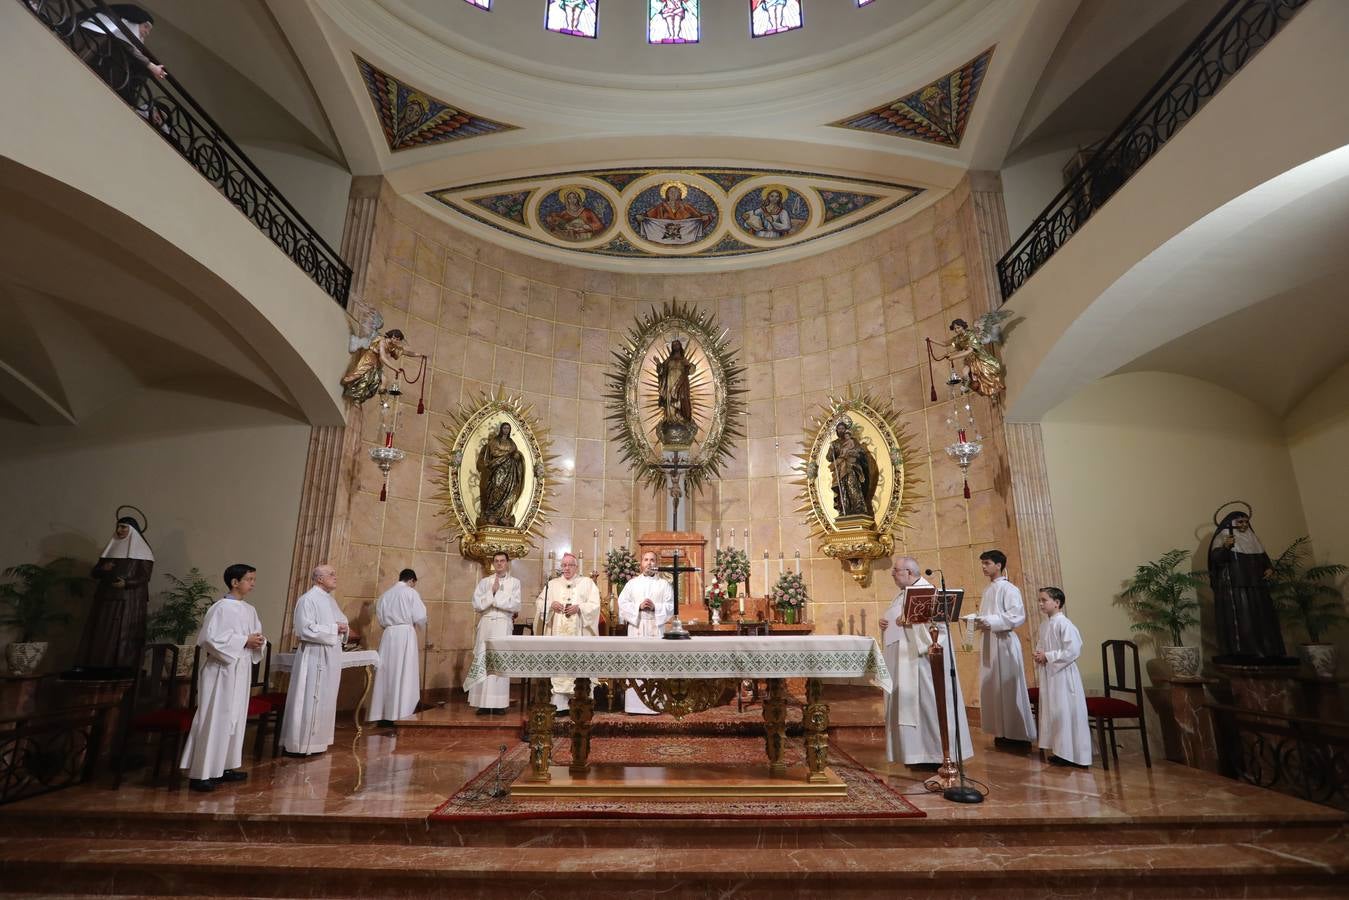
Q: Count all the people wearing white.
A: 9